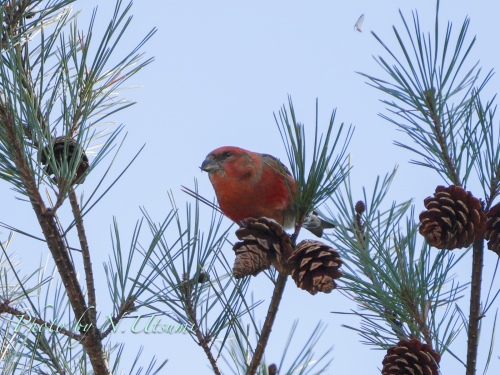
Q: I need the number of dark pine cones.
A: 6